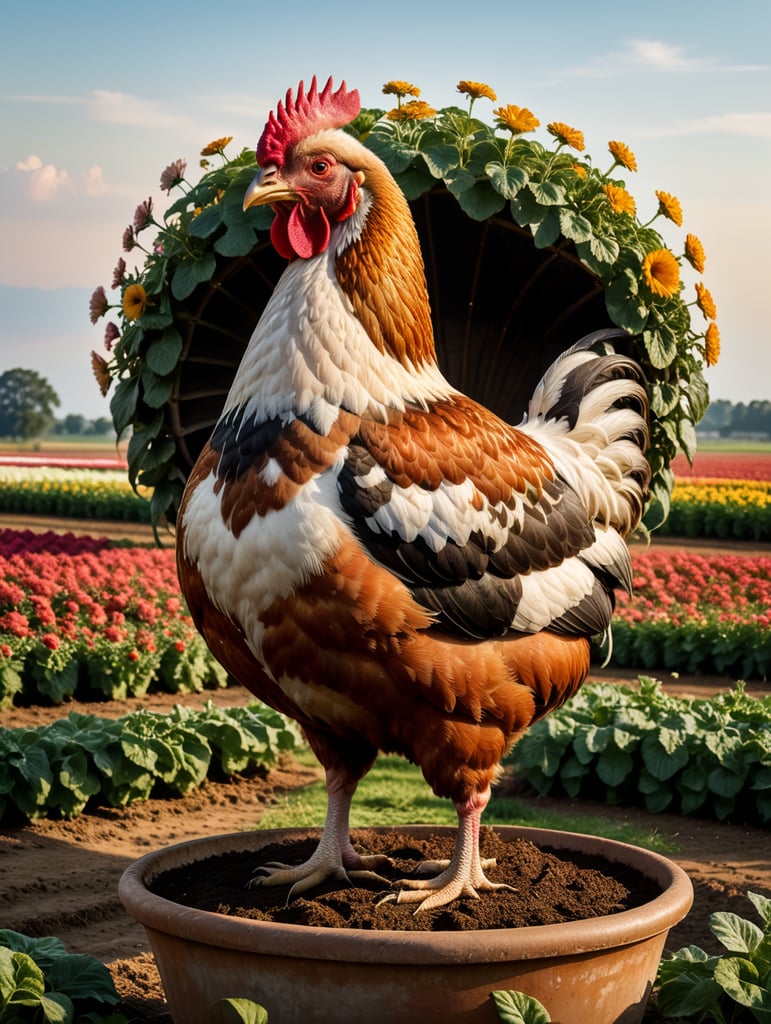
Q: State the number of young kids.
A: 0